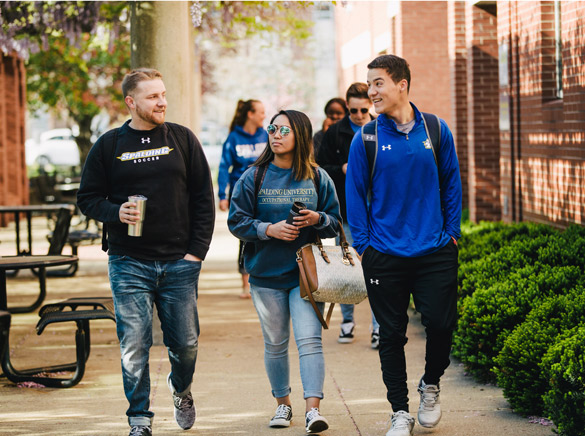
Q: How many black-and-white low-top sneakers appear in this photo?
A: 2